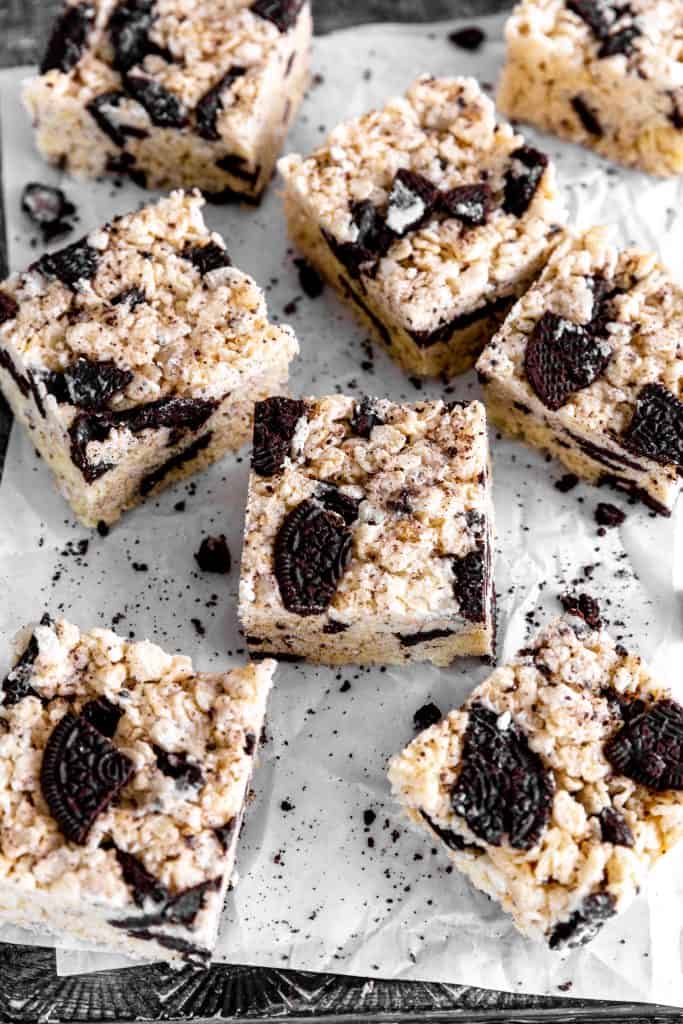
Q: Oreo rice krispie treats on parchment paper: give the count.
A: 8